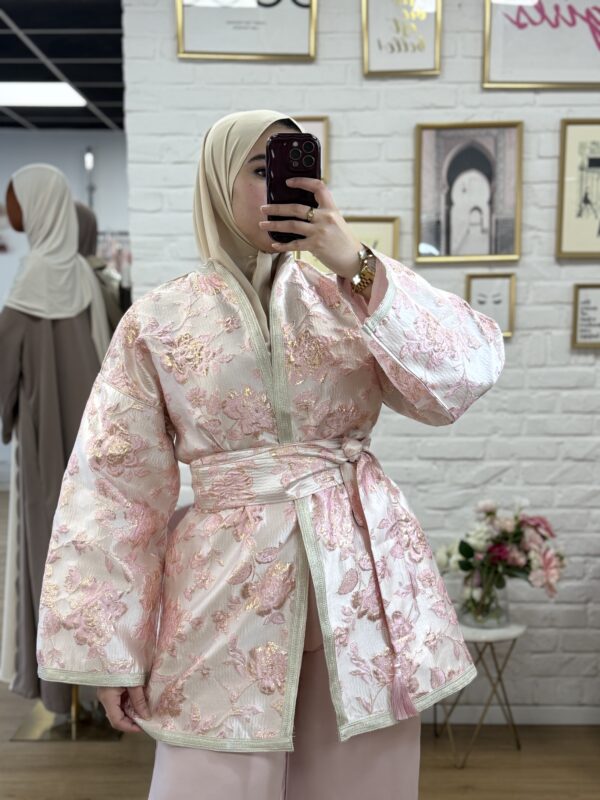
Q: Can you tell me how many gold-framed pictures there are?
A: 9